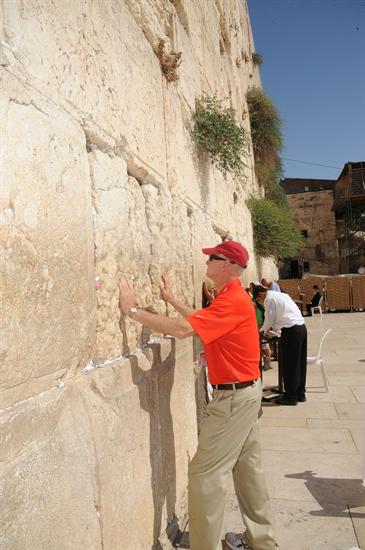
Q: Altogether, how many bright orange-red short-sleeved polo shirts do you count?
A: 1